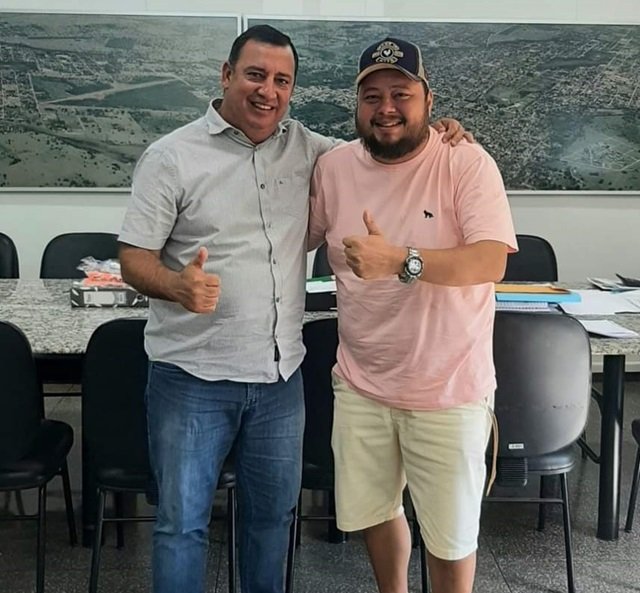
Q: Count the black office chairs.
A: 9